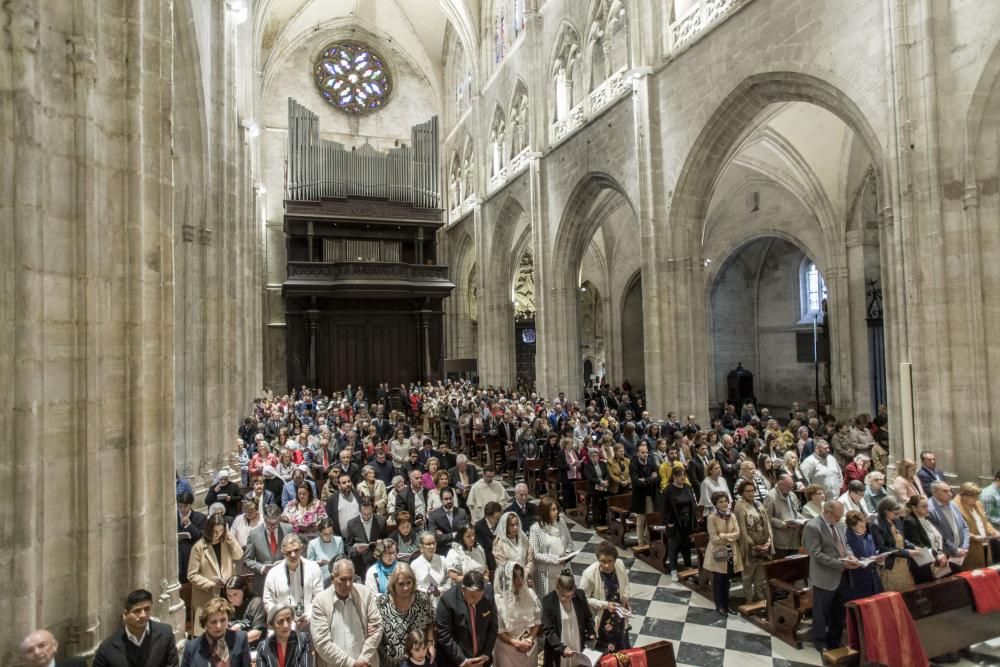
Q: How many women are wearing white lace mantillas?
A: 2